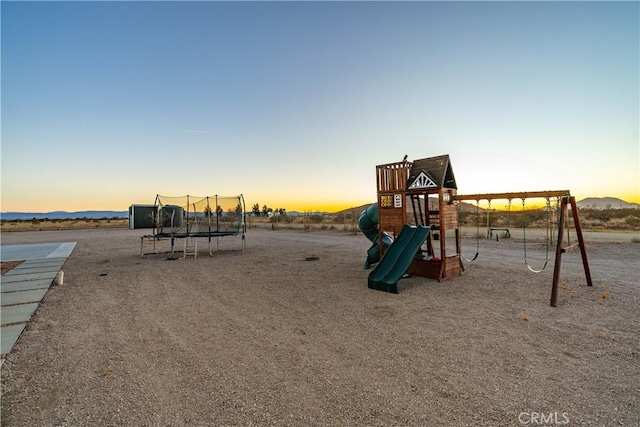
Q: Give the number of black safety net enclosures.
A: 1